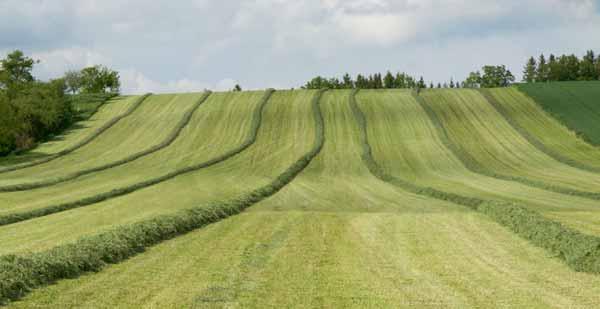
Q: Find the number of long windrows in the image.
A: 7